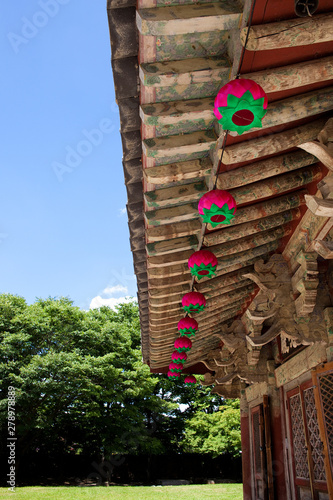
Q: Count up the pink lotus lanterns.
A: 10